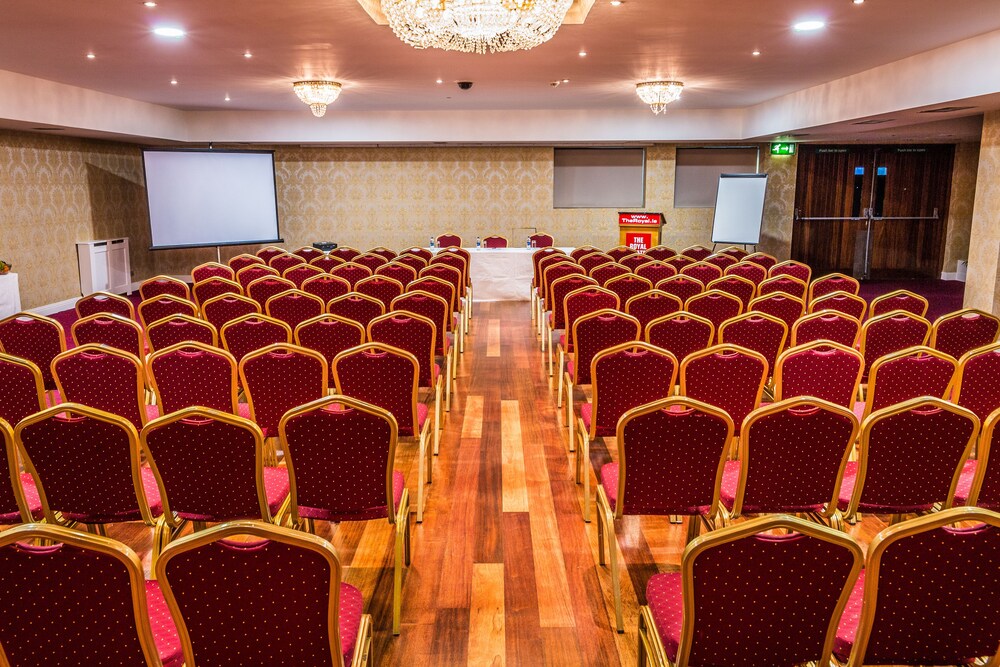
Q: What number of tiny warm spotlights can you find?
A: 11